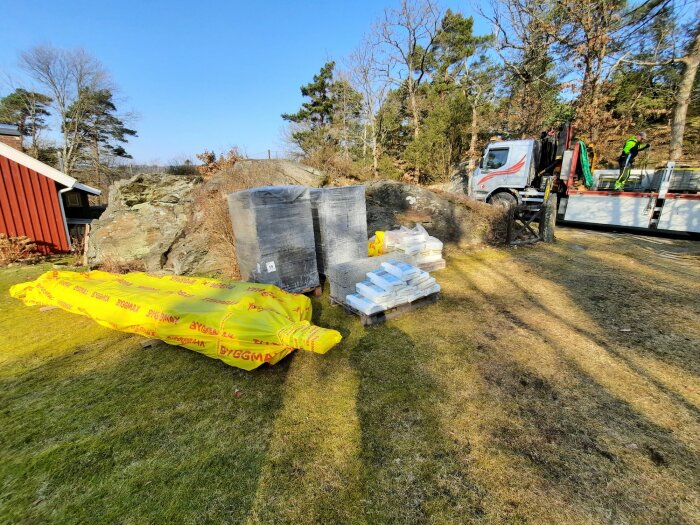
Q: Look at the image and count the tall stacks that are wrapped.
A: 2